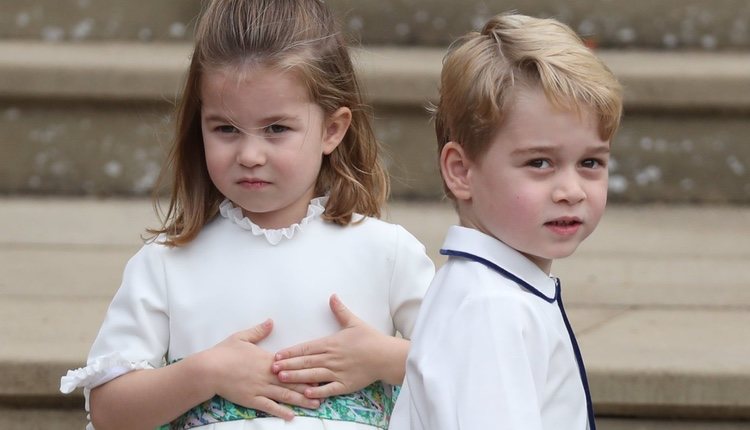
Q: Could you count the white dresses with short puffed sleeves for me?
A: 1